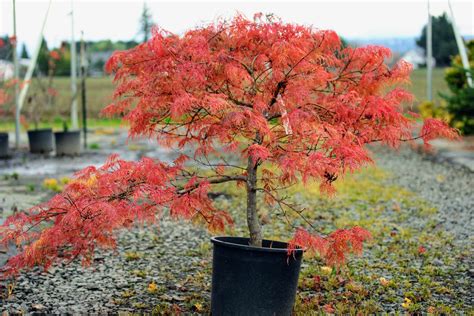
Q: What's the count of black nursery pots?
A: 4